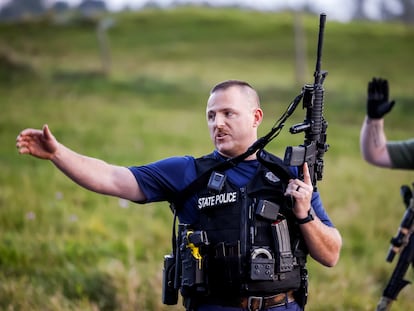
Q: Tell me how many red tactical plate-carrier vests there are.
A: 0